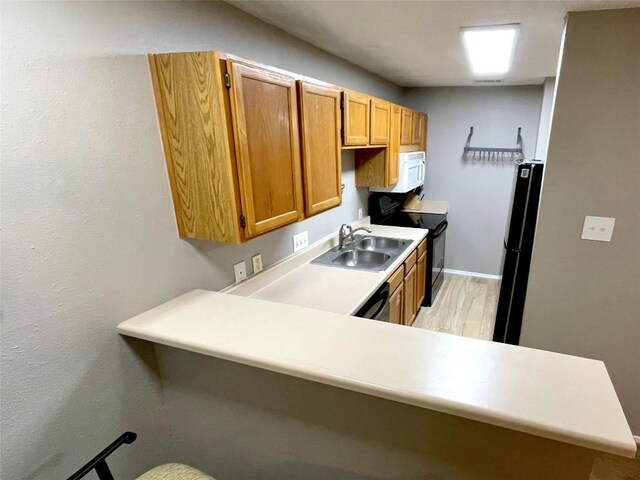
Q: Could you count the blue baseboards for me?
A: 0